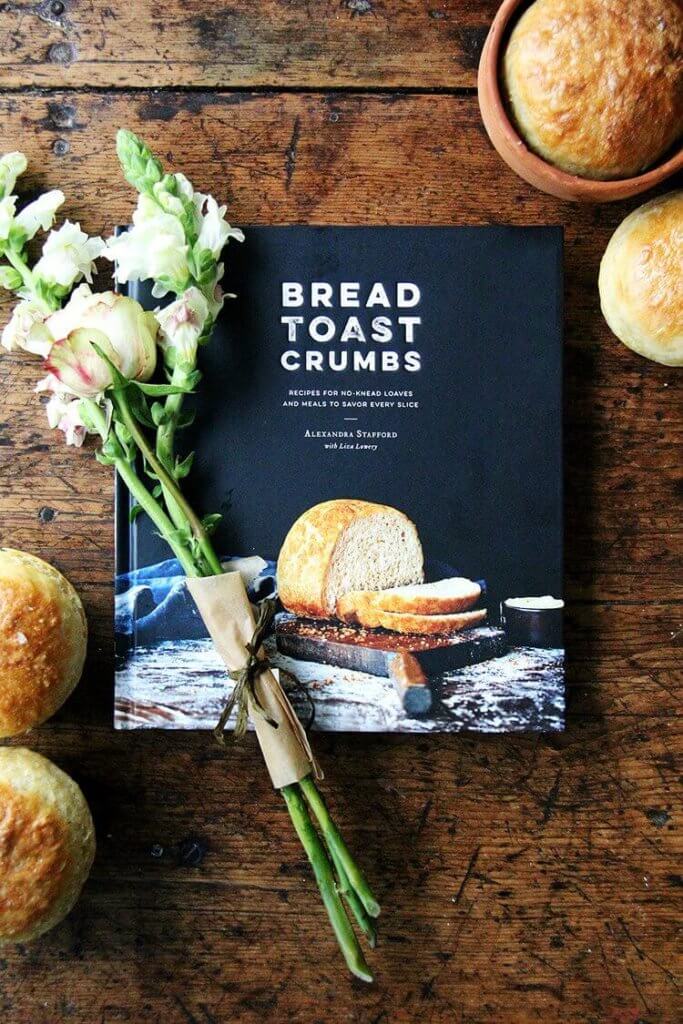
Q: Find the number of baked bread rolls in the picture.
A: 4